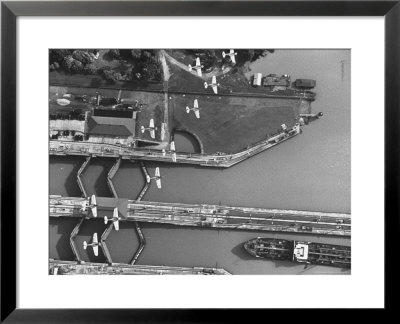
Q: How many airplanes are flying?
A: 10